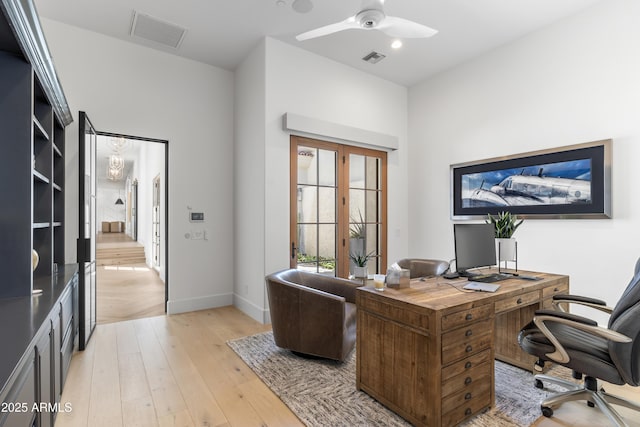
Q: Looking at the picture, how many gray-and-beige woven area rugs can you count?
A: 1